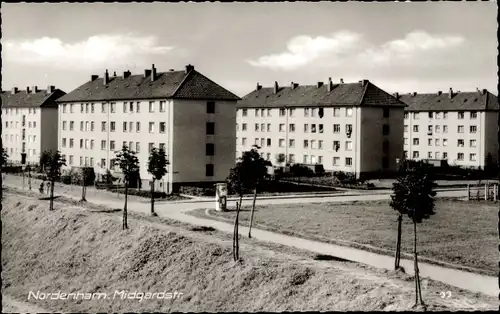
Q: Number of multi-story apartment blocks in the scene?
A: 4